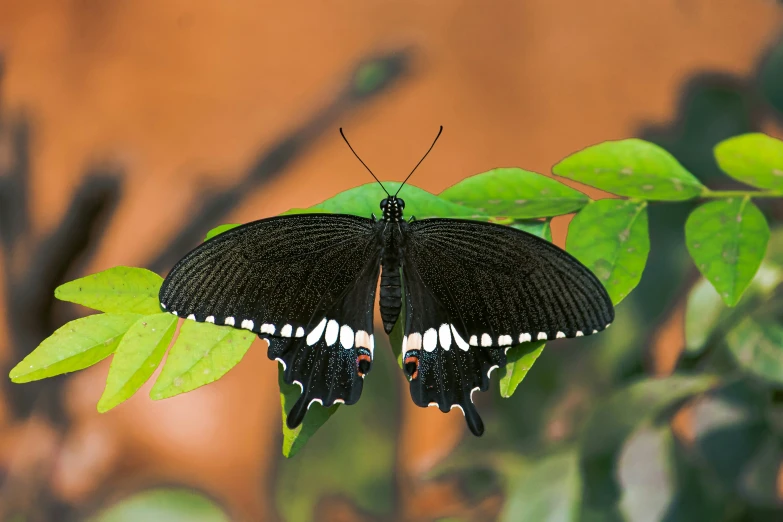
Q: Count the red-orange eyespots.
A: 2